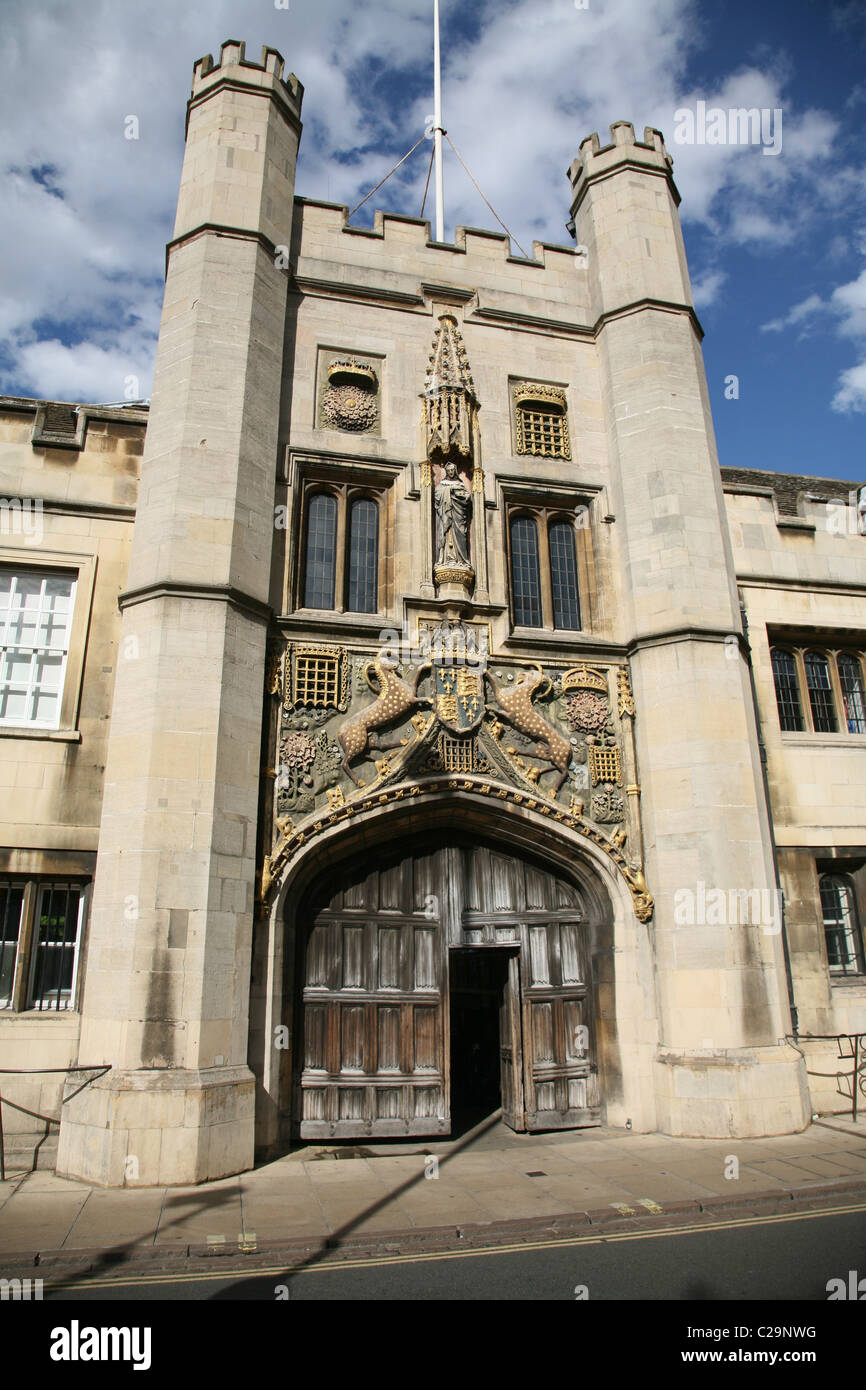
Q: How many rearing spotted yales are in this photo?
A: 2